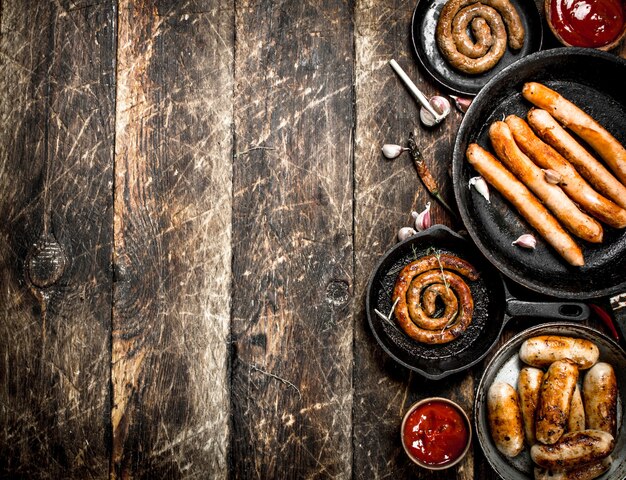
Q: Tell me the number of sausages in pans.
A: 15